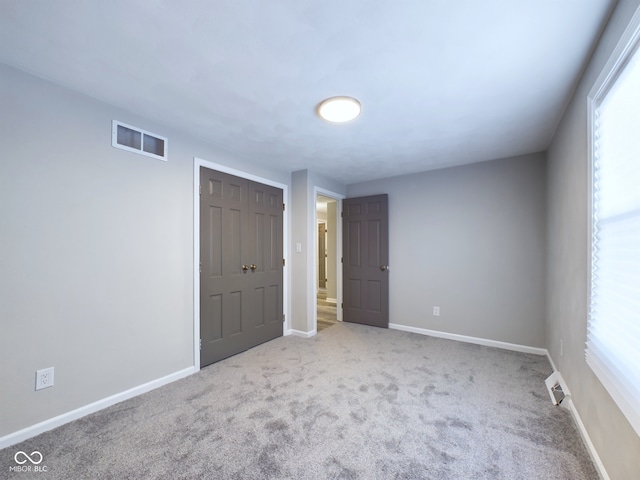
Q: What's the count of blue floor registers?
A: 0